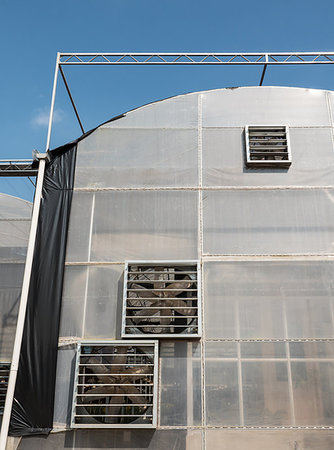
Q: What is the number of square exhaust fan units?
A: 3